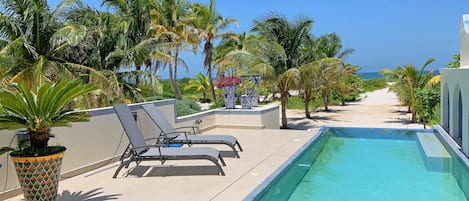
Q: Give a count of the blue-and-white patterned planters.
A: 3